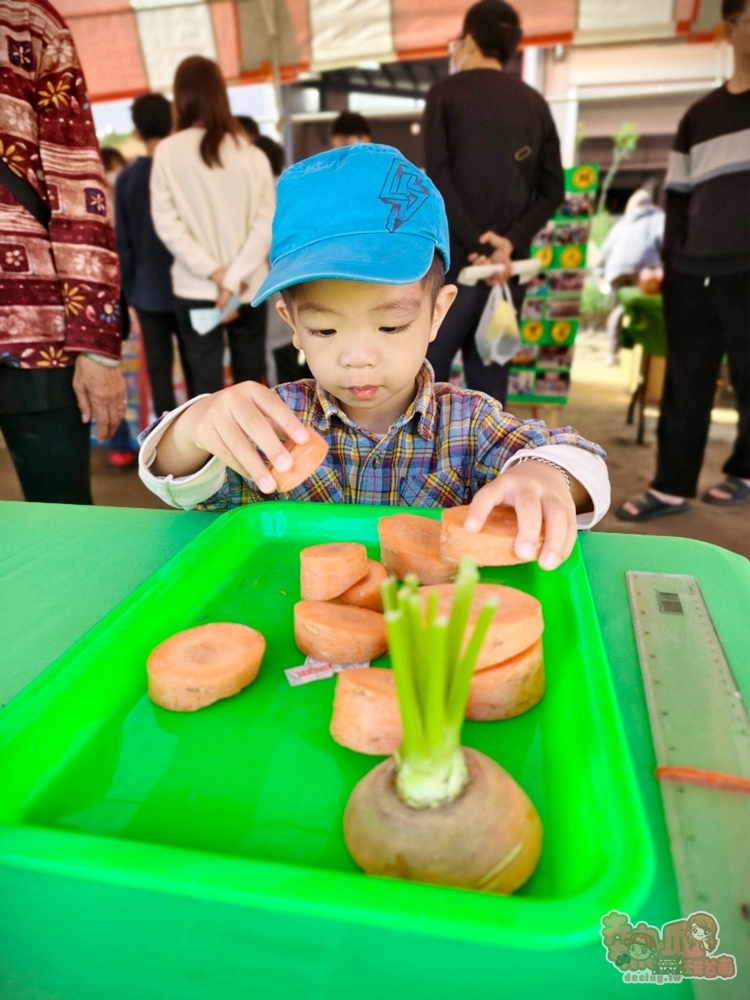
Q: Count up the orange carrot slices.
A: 10